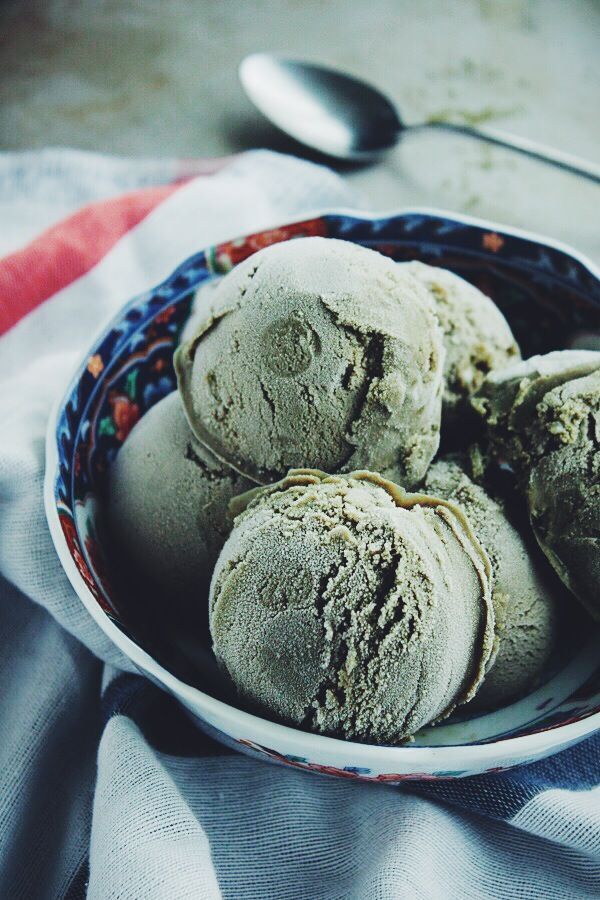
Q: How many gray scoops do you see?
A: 6